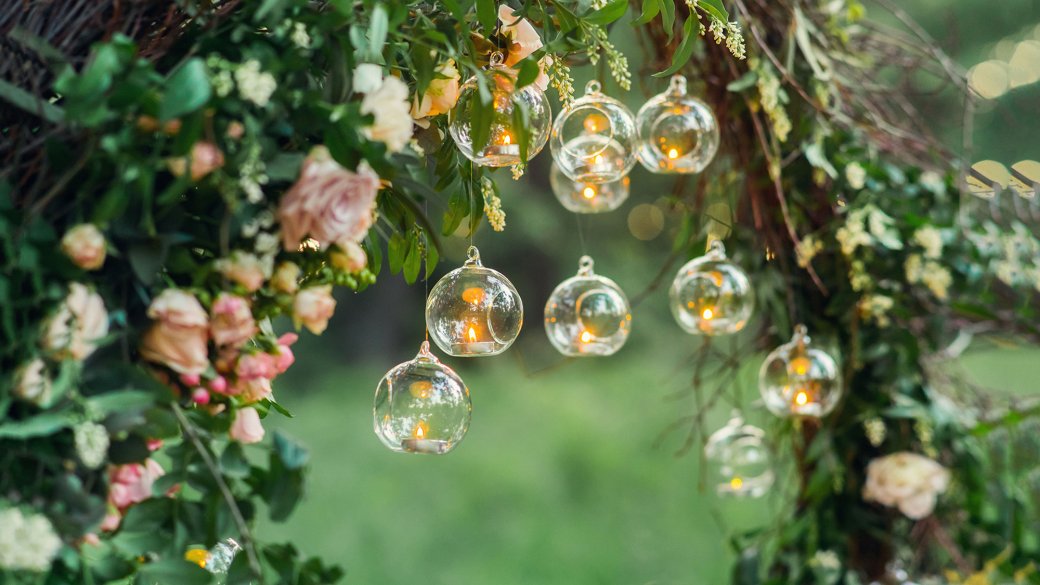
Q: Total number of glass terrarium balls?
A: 10